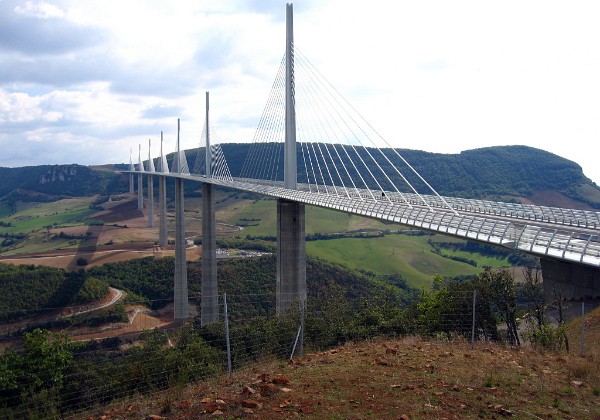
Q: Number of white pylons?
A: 7